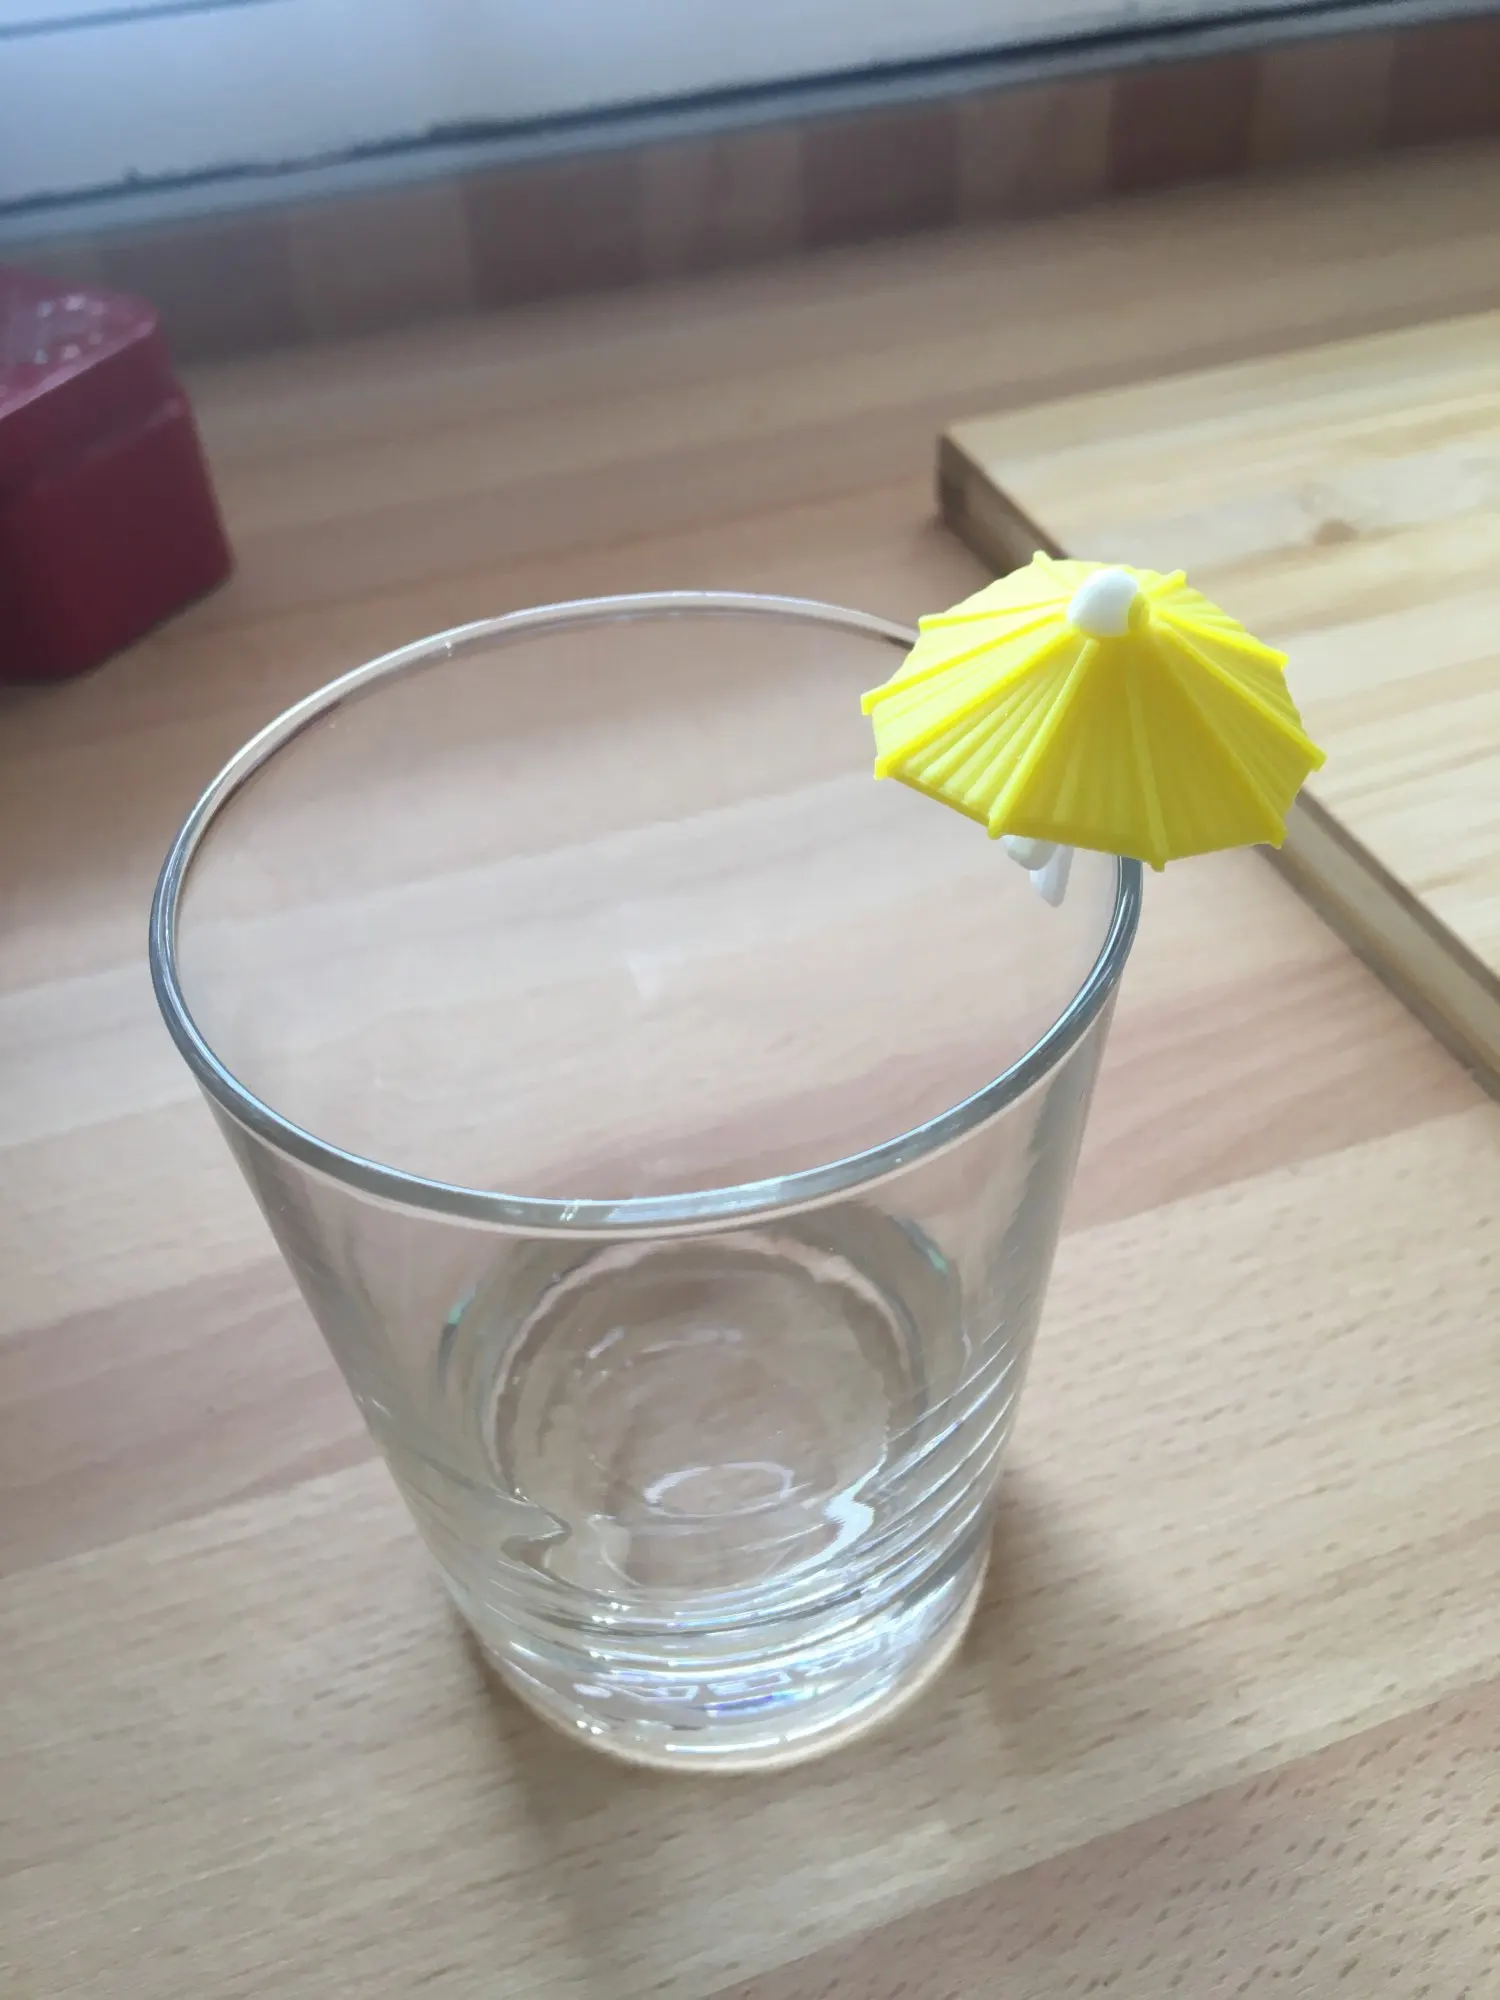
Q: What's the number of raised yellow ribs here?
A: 10